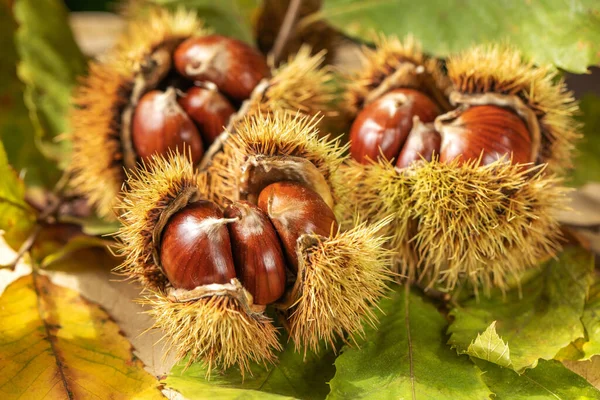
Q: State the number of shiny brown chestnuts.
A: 9